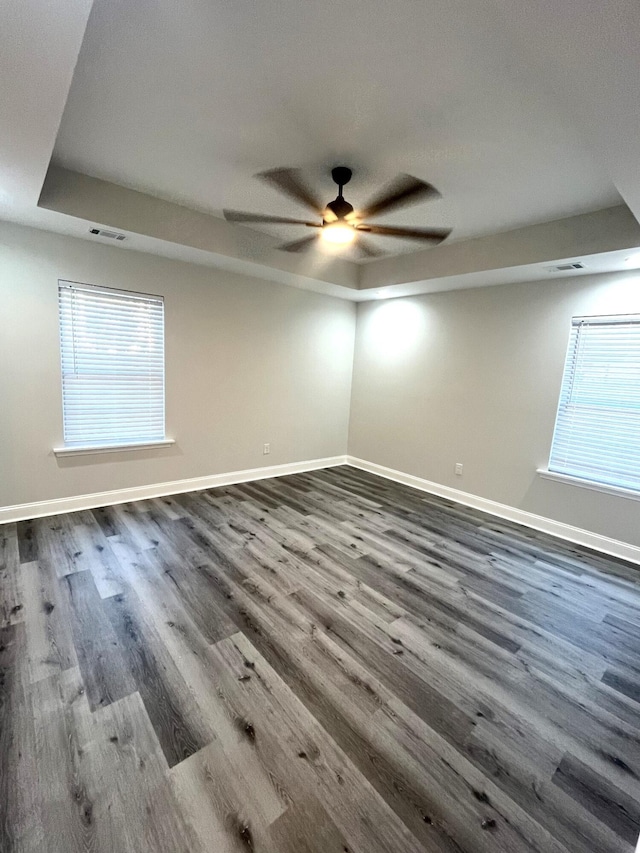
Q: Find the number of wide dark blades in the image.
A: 6